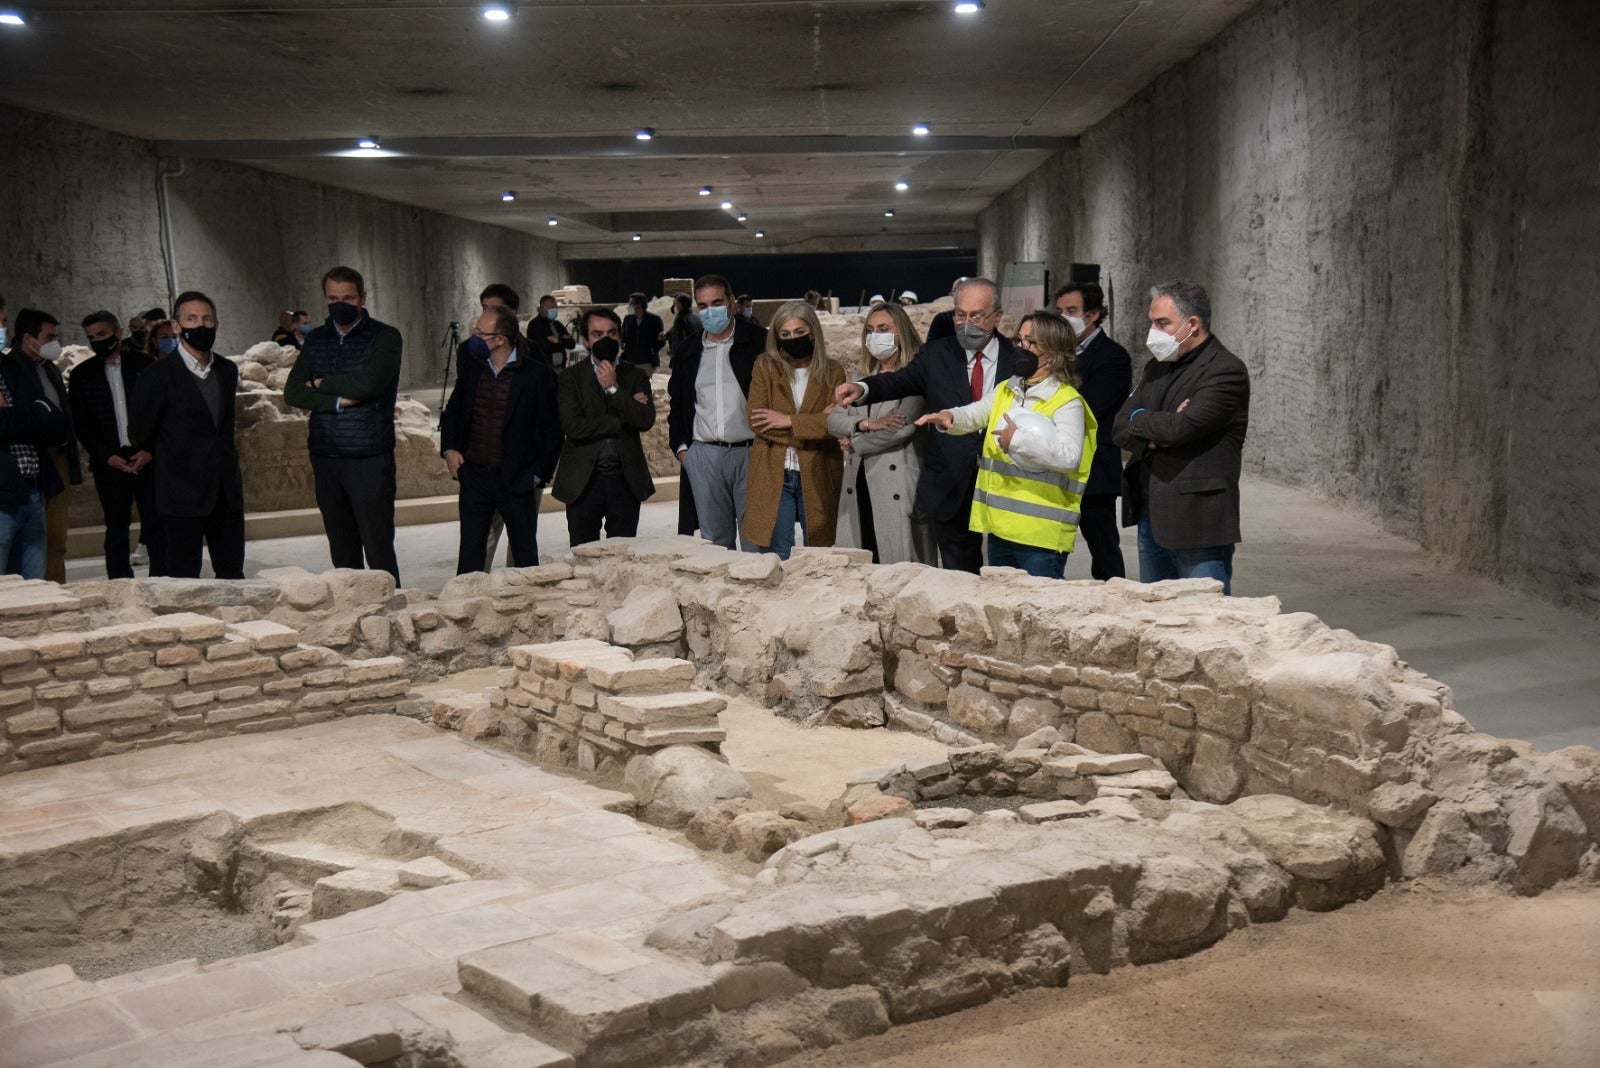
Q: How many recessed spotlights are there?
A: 15